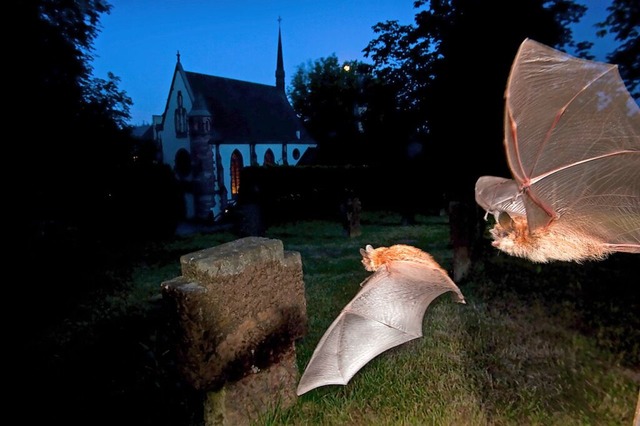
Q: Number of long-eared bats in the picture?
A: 2